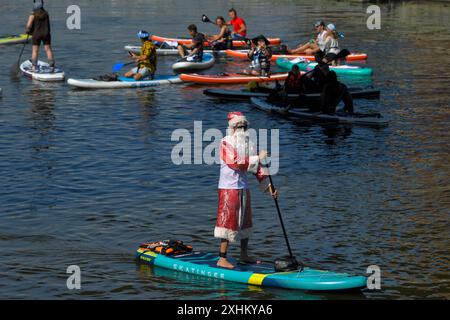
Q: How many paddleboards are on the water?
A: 12